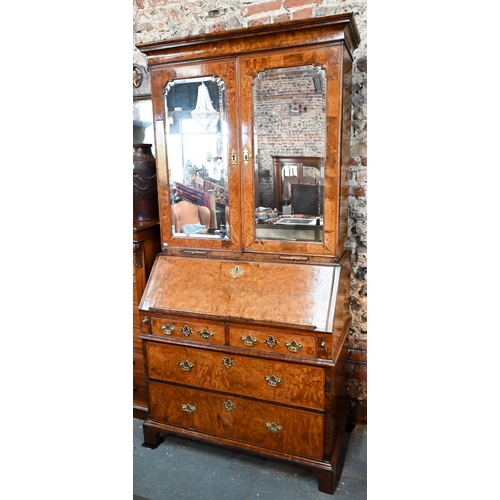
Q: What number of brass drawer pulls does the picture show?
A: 8